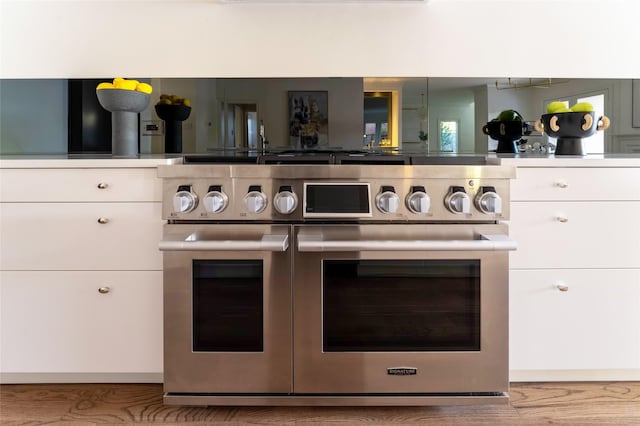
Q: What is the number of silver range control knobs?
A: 8